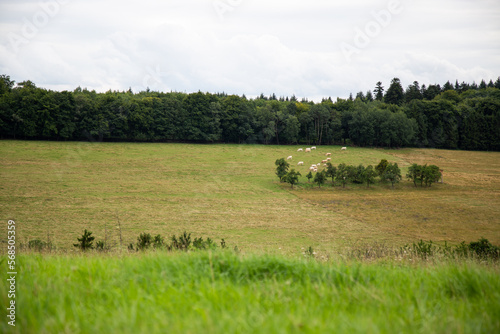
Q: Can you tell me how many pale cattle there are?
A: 15